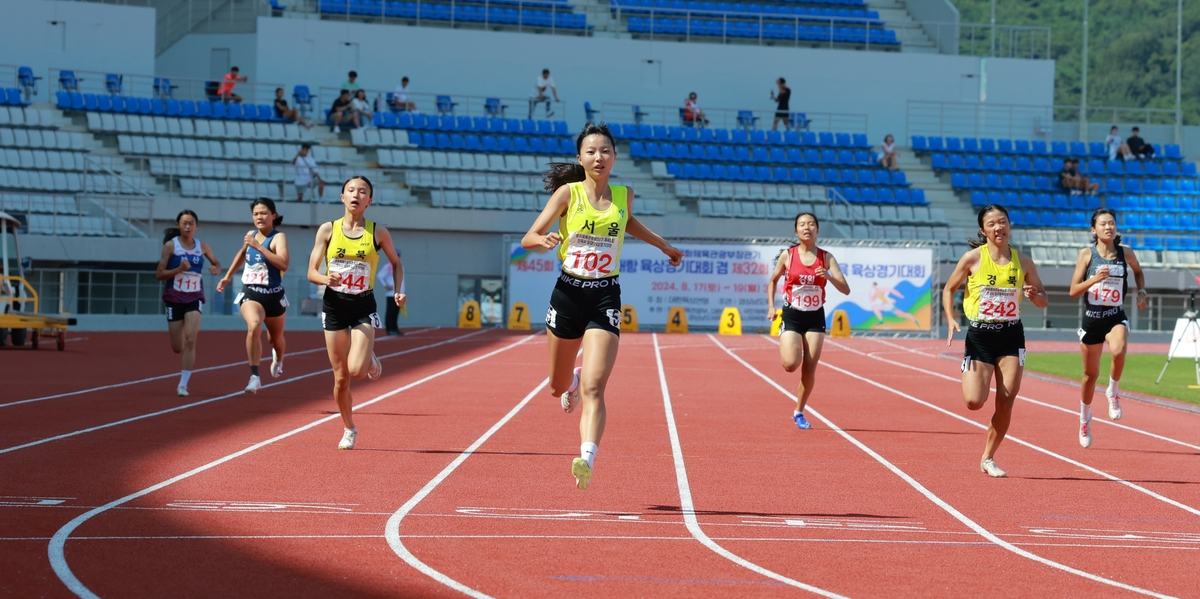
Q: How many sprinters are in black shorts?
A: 7